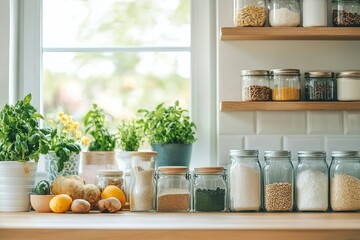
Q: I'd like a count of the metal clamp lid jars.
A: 2